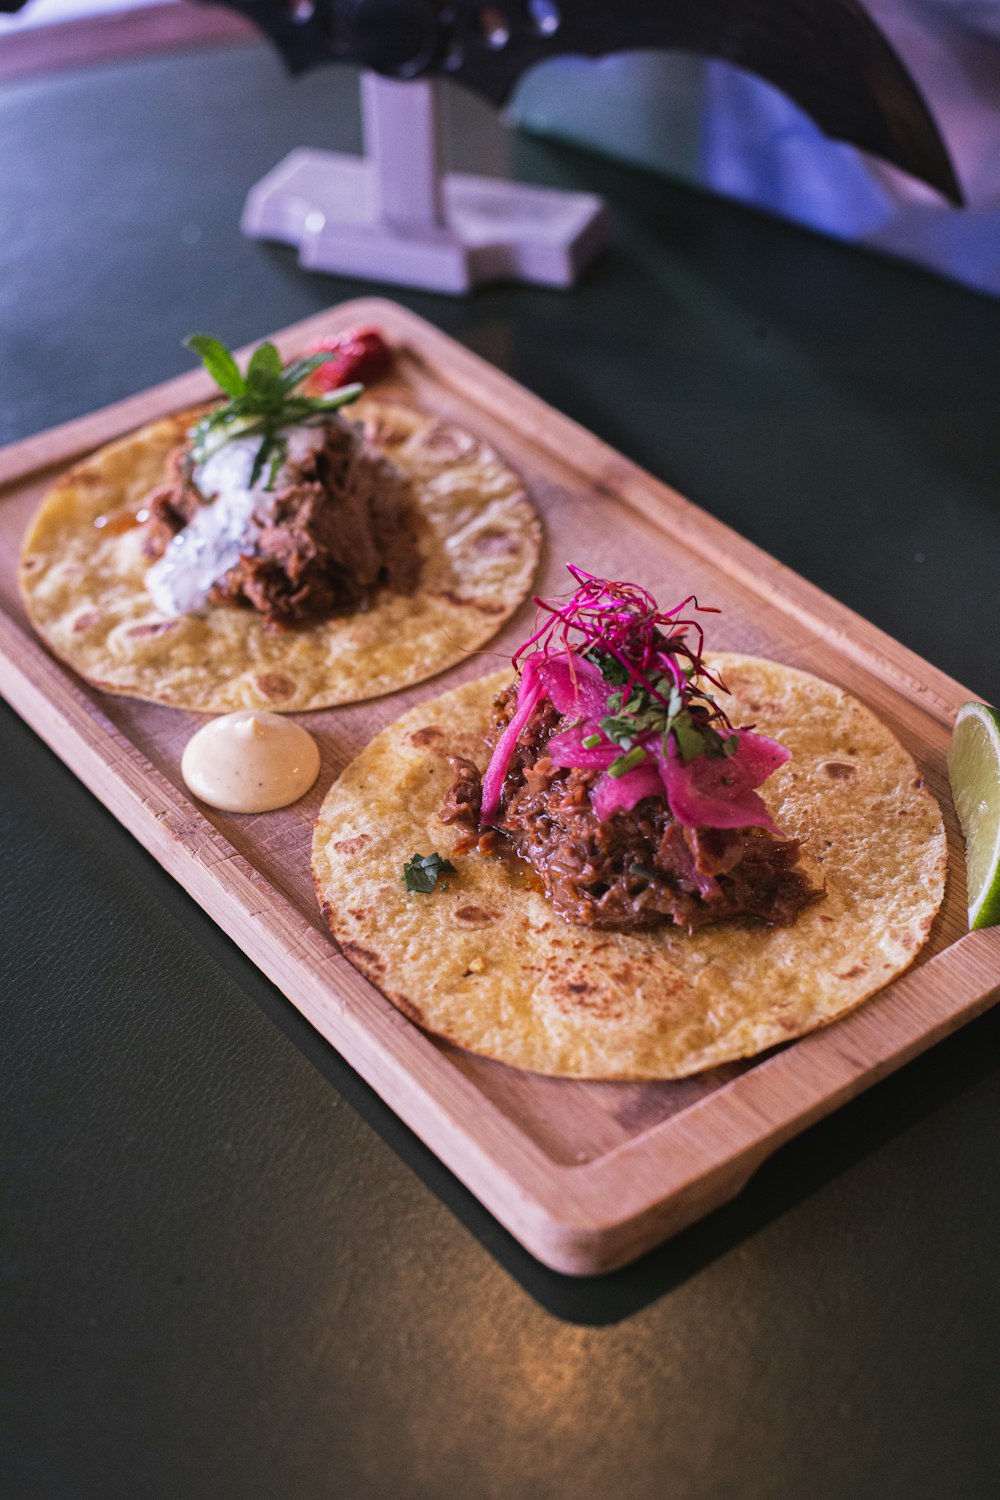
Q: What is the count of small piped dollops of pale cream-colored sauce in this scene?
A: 1